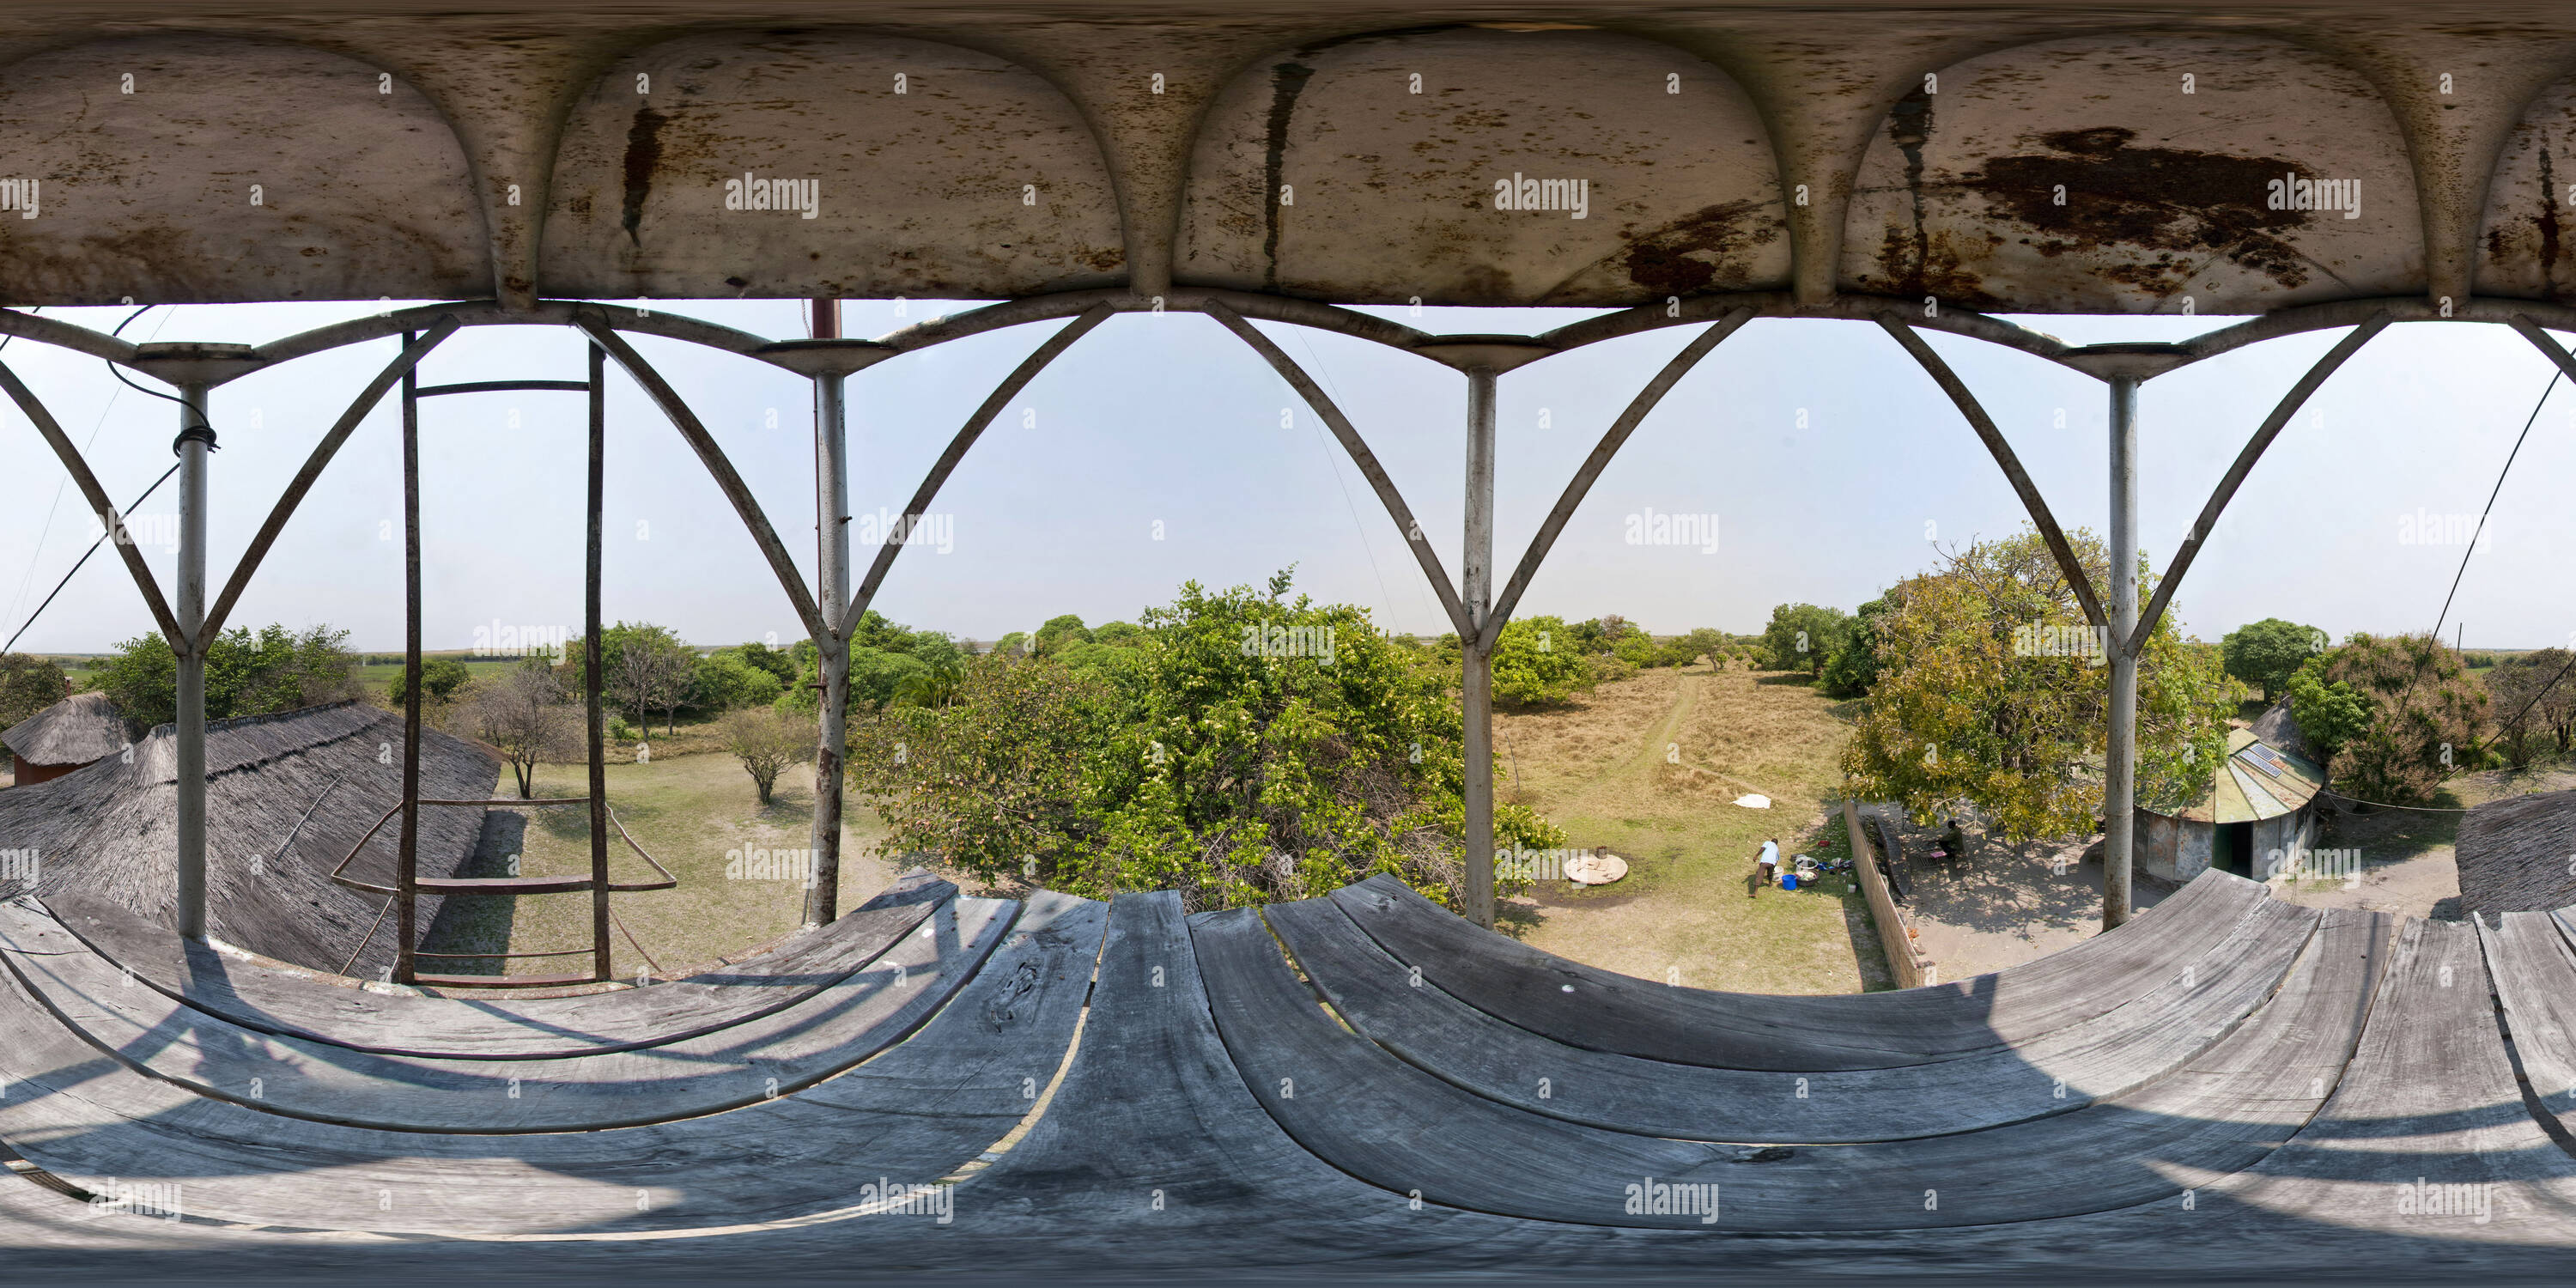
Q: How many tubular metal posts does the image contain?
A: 4